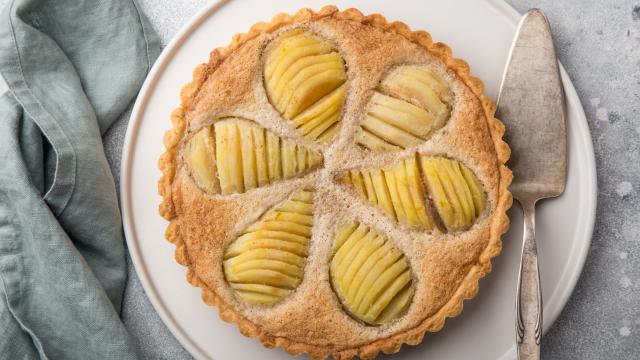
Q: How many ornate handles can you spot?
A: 1